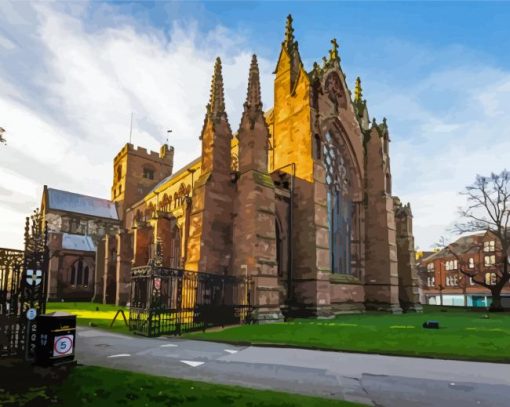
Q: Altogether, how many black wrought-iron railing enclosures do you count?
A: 2